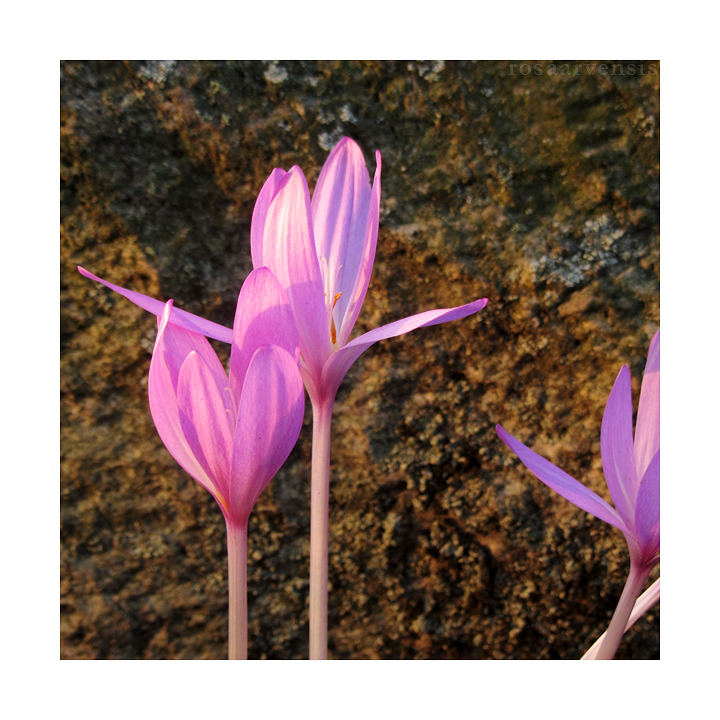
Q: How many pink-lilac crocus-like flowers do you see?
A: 3